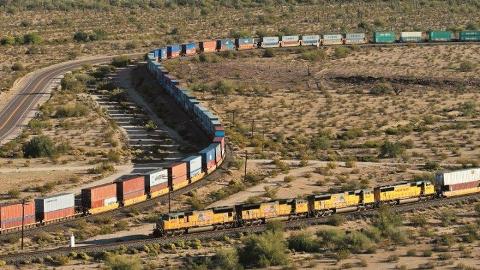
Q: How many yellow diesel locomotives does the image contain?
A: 4